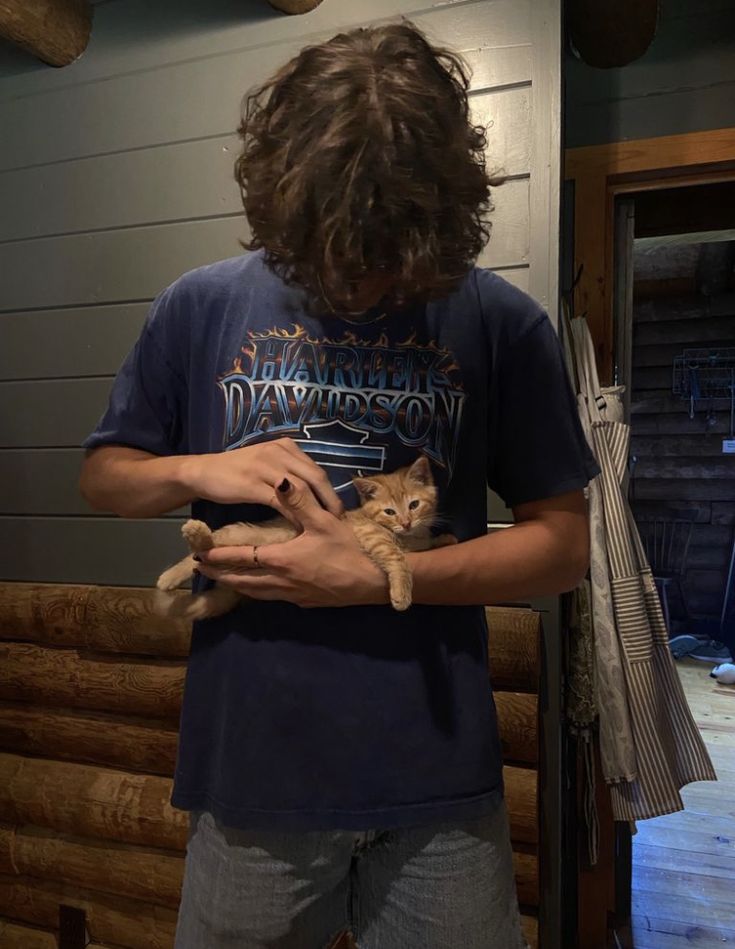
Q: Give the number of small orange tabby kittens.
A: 1